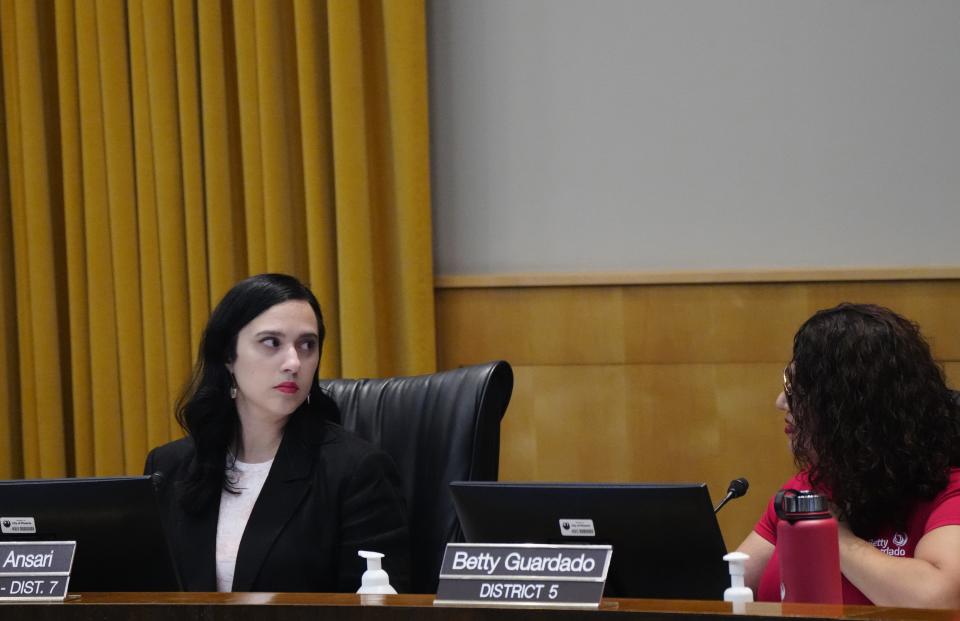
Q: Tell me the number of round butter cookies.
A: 0